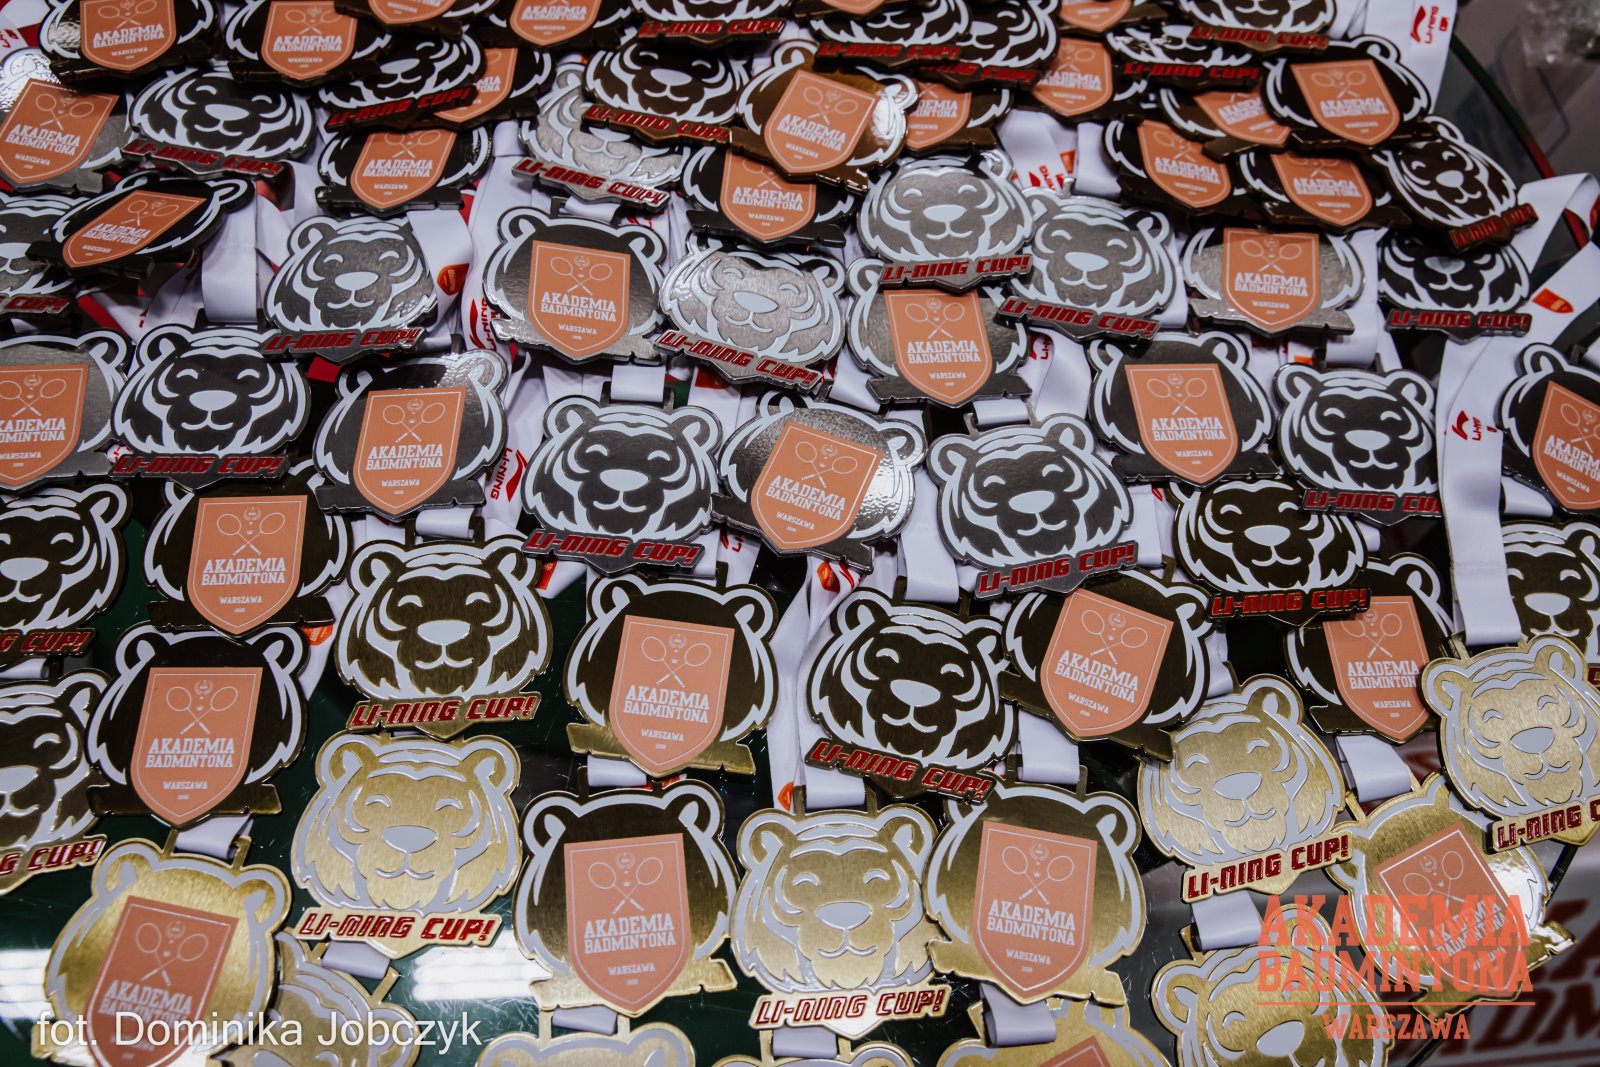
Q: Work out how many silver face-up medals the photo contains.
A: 12